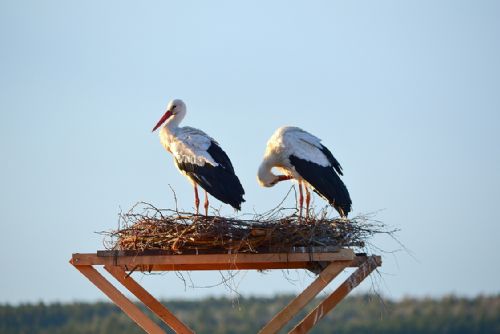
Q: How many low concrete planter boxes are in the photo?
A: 0